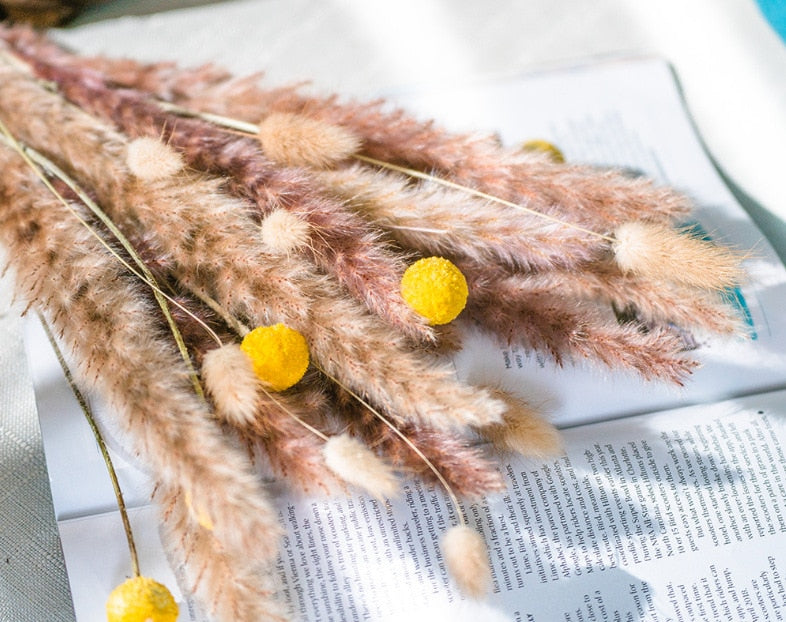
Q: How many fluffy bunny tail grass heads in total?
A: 8